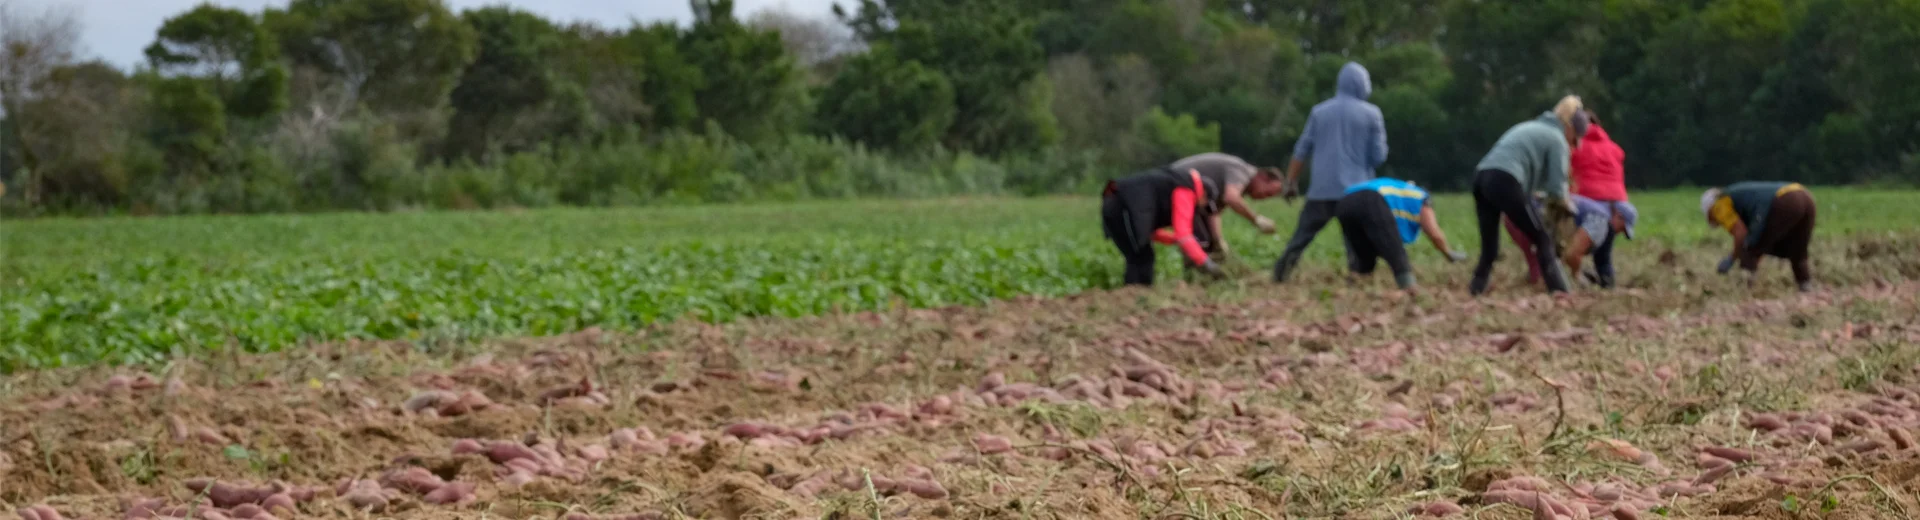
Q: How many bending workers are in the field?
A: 6